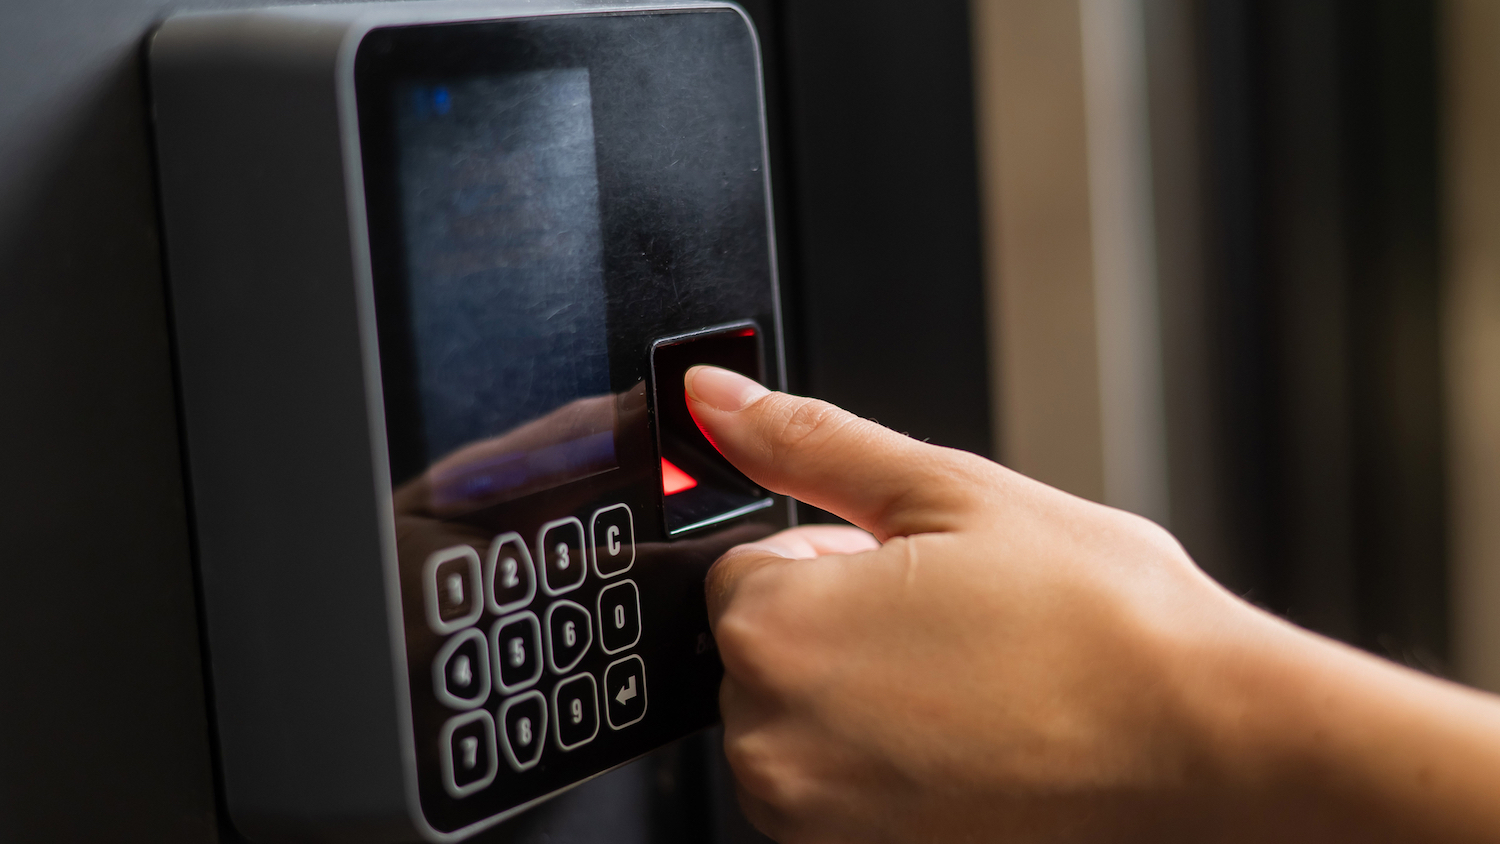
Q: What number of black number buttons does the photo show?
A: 10